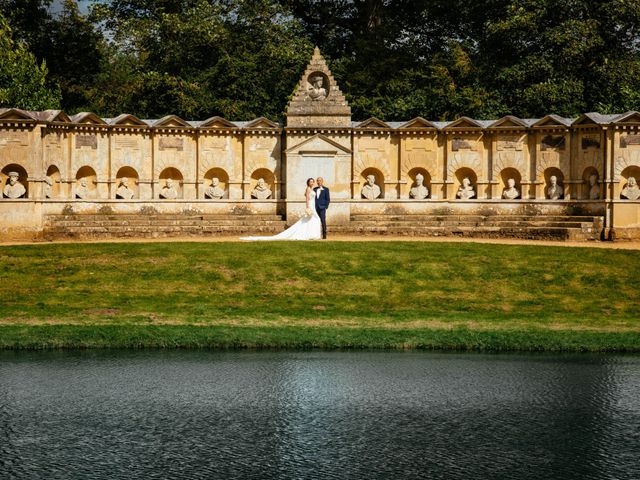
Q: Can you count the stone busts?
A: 15